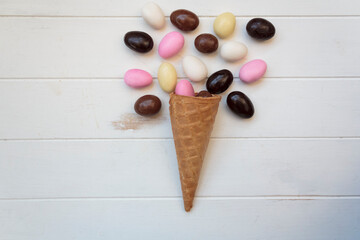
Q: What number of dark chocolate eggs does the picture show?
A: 4